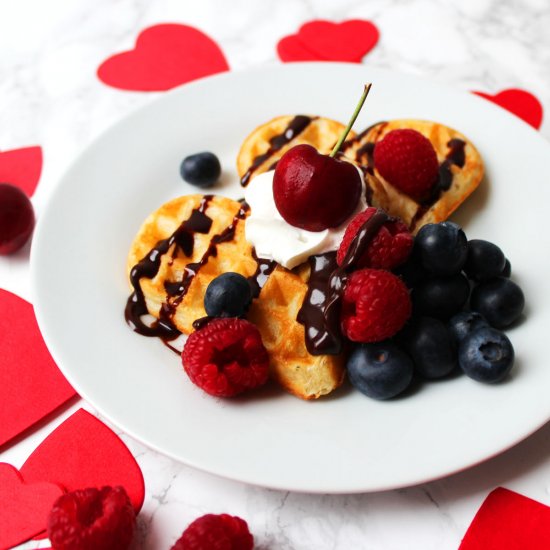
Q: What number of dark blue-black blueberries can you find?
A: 11